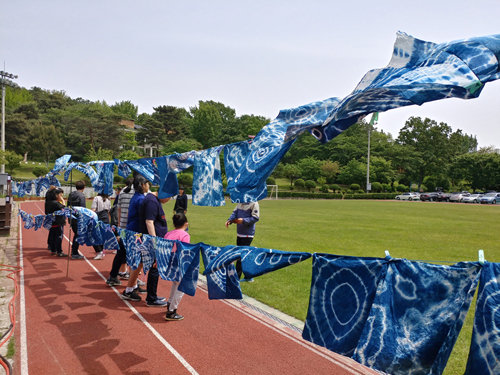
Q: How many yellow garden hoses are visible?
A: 0